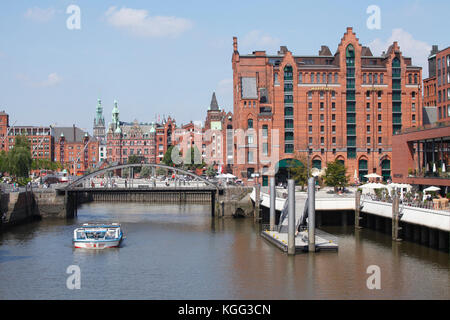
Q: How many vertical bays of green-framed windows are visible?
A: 3